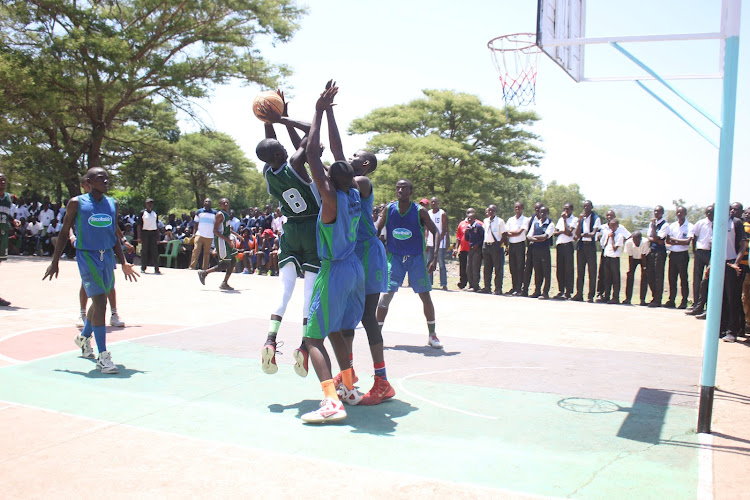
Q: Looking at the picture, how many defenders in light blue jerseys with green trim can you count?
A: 4